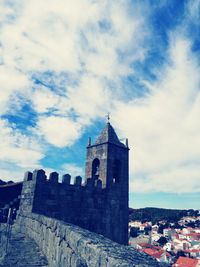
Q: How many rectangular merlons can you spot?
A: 7